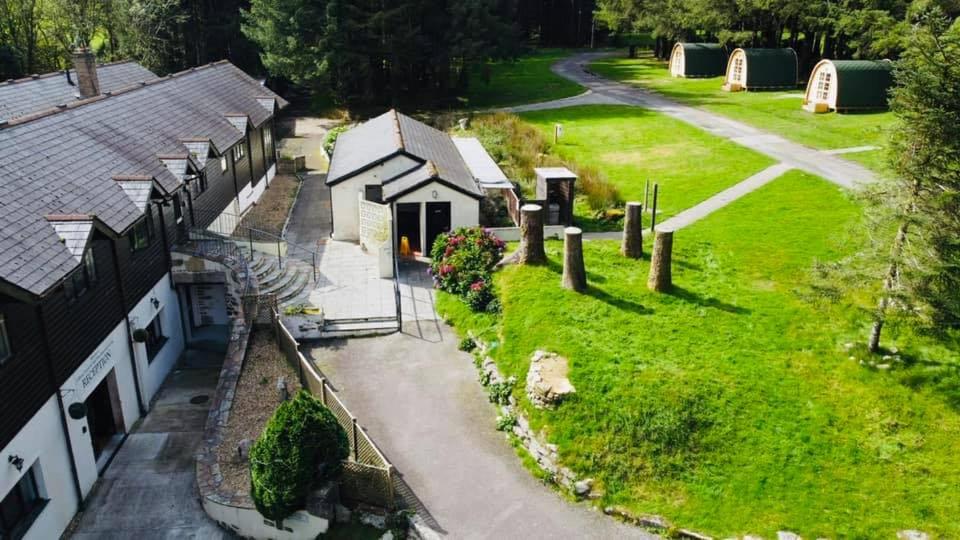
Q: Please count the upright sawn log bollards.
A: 4